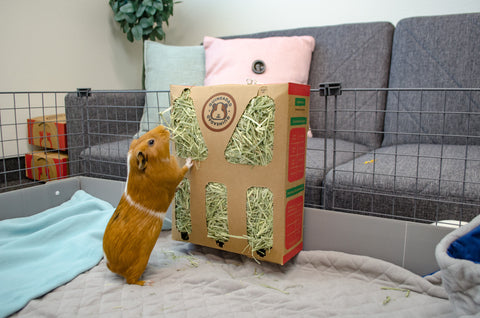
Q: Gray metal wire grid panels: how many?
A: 3